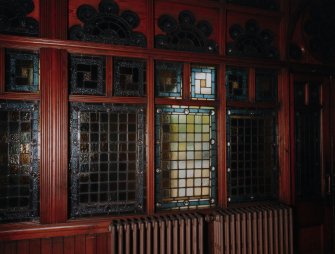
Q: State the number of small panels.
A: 7